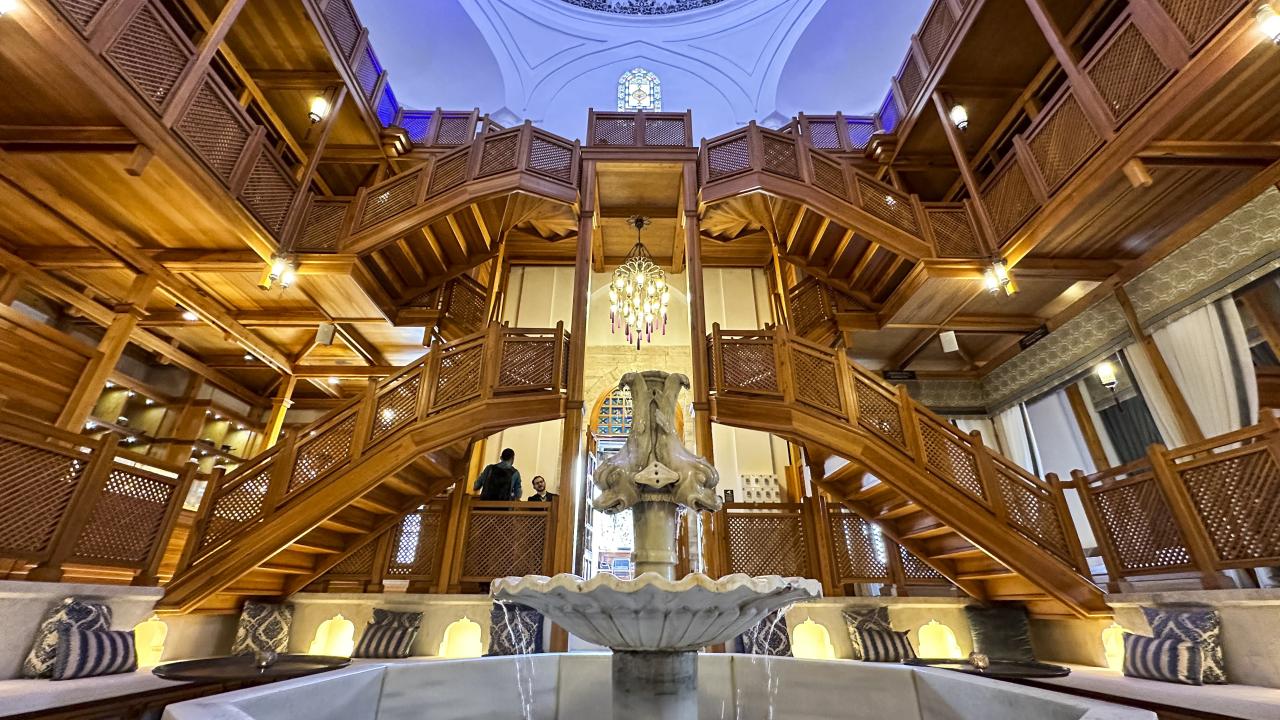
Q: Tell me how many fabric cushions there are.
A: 12